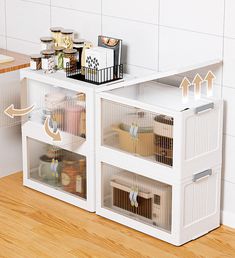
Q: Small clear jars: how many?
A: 8